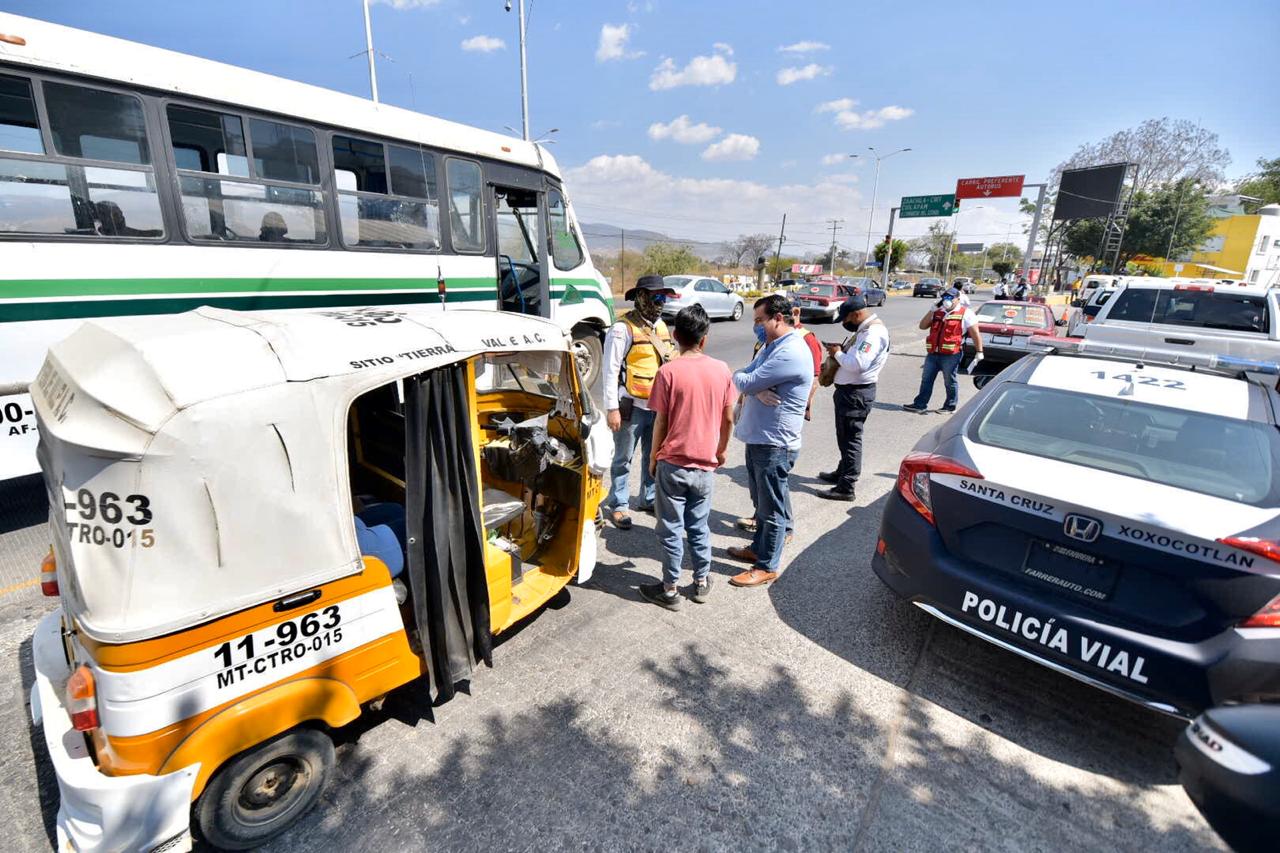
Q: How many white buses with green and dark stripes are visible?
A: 1